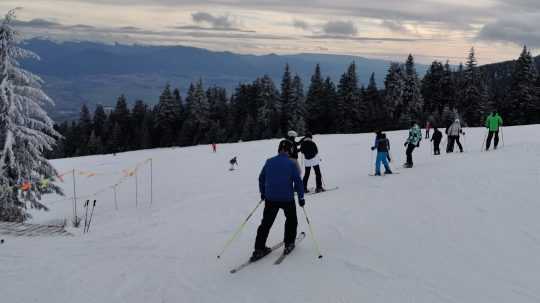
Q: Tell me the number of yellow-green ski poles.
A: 2